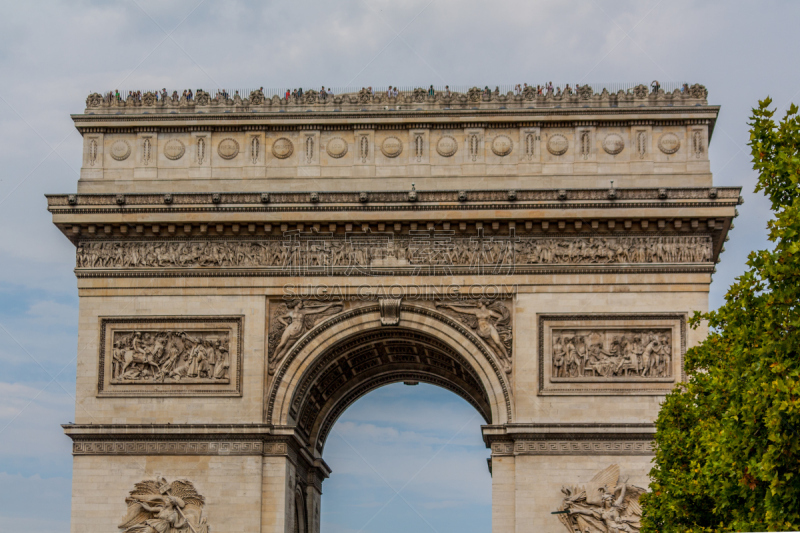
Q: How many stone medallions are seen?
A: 11